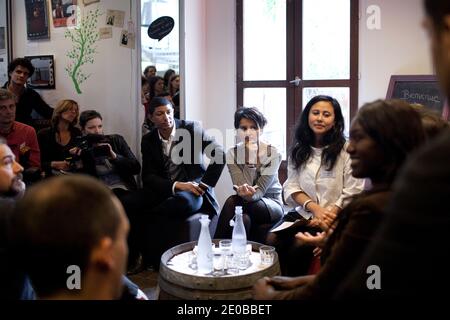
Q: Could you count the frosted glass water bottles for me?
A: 2